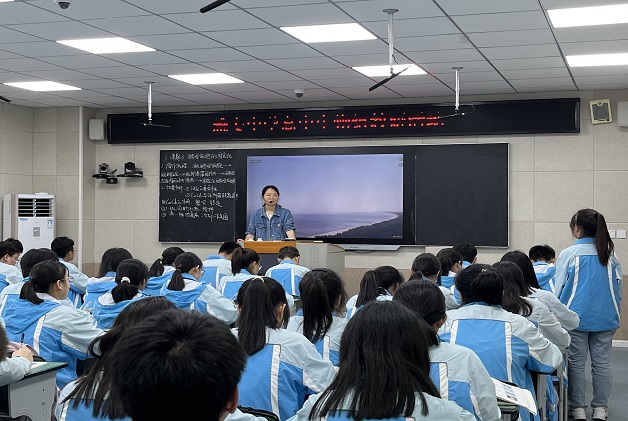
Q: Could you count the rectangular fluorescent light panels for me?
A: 7